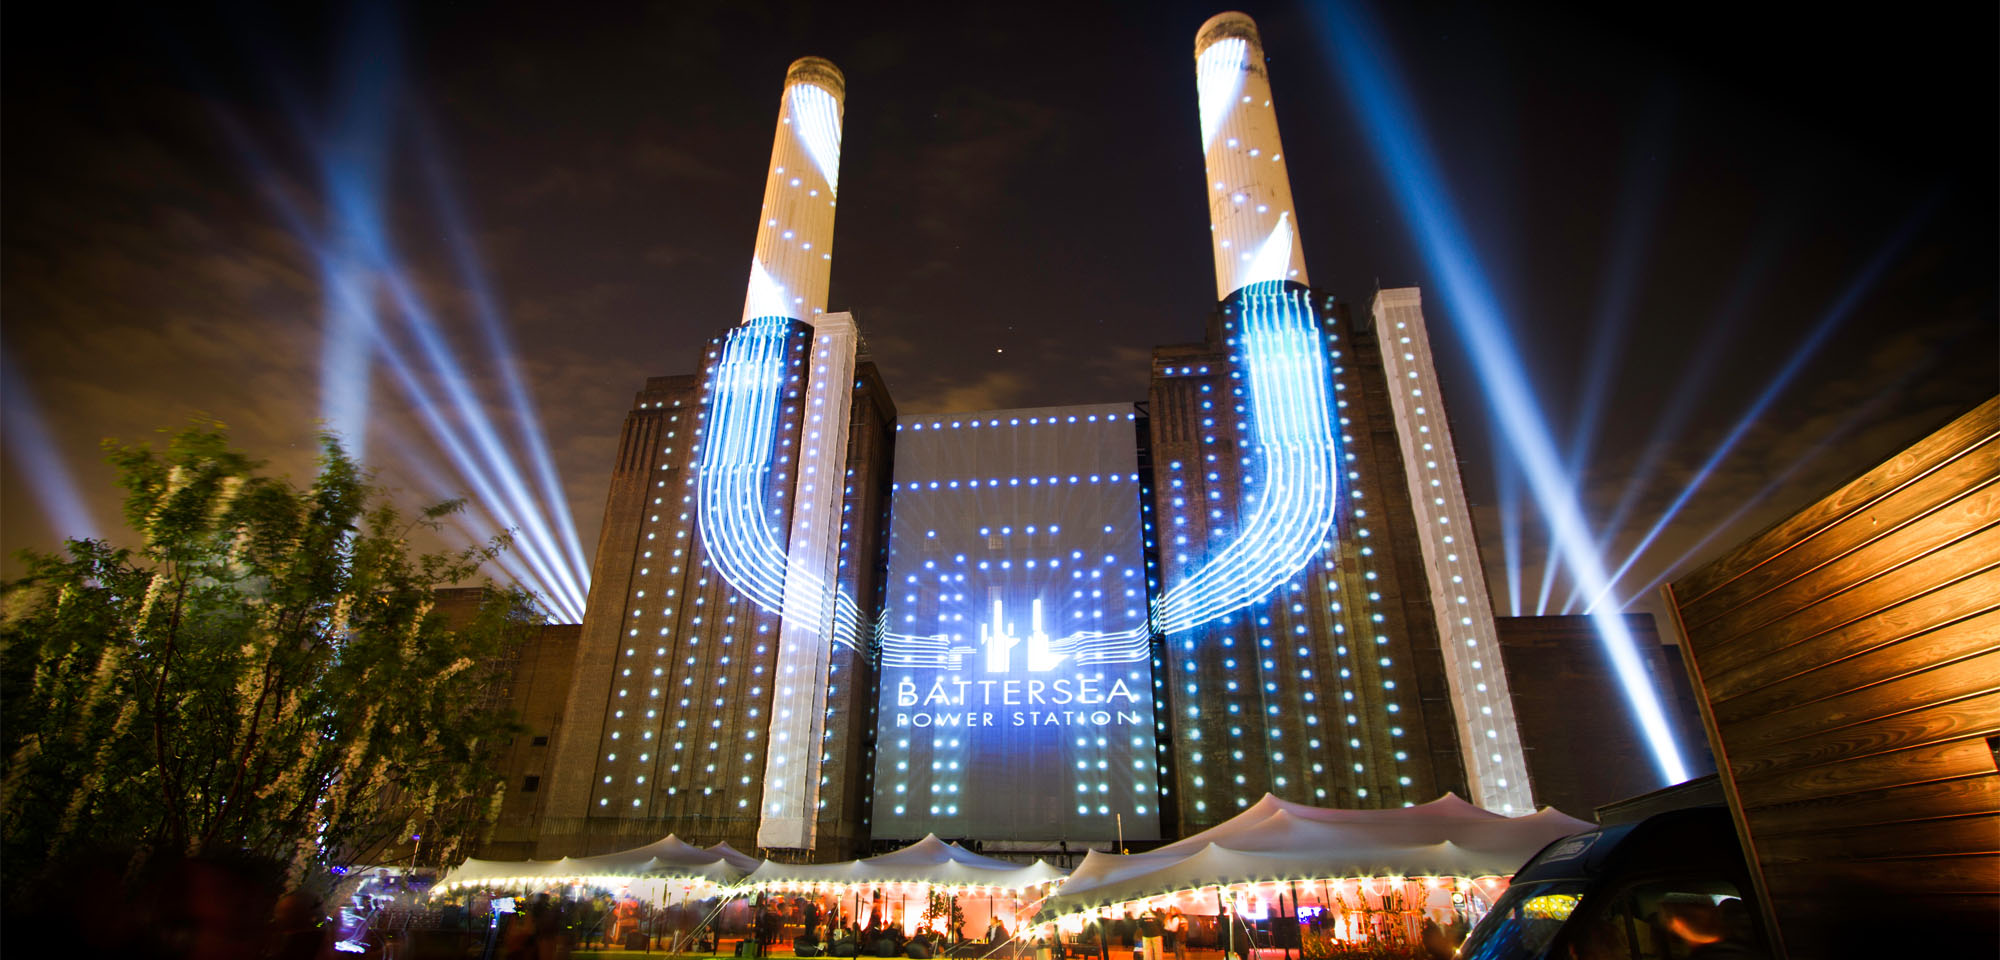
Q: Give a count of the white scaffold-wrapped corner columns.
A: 2